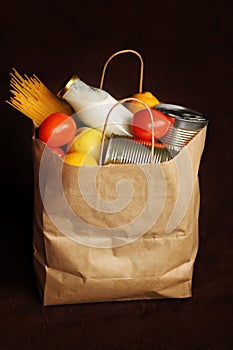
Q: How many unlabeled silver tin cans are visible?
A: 2